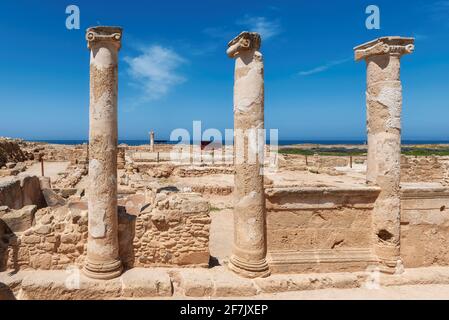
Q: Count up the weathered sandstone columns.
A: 3